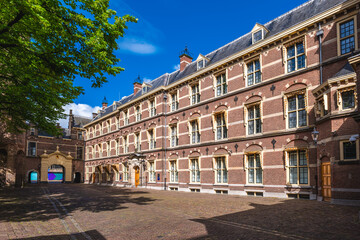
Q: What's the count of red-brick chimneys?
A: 3